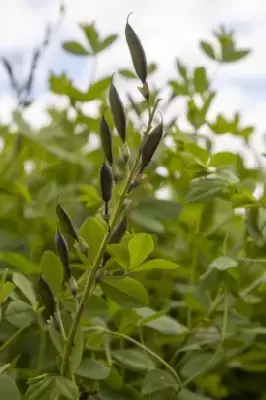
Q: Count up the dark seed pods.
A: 9